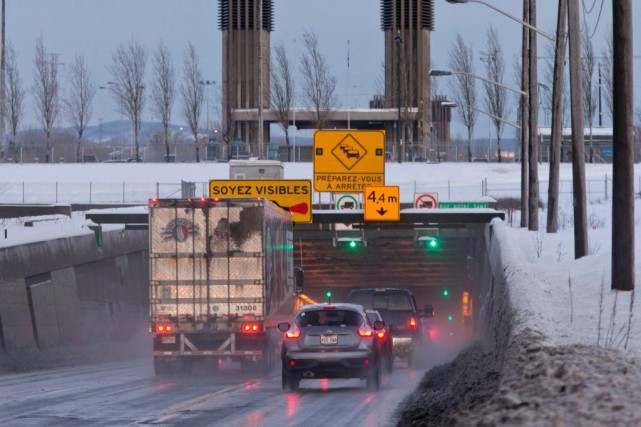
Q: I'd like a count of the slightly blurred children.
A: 0